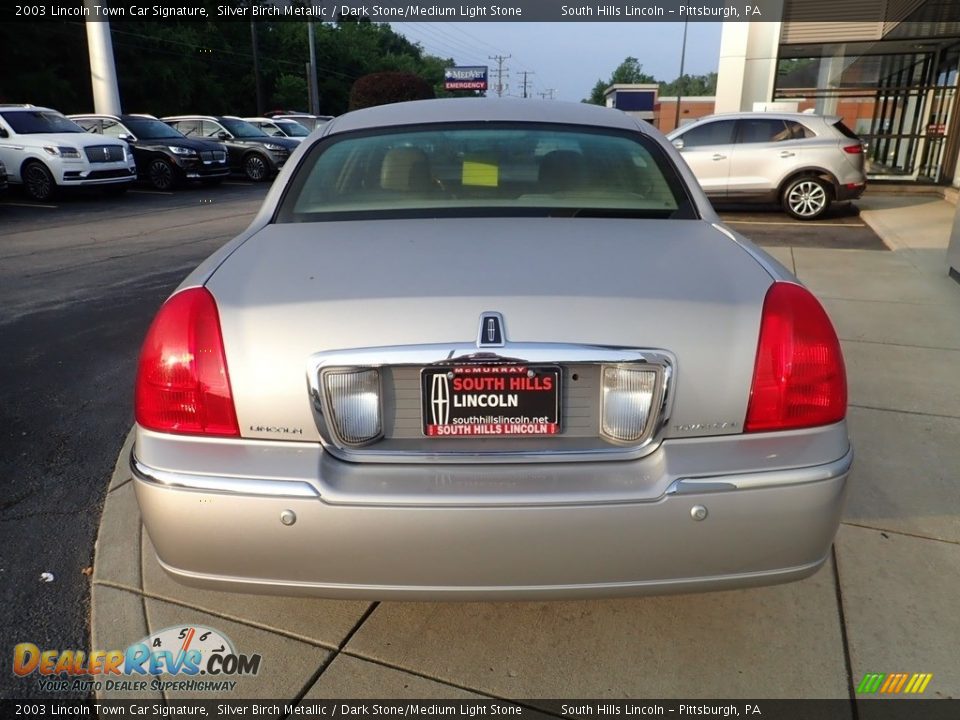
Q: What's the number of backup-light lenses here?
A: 2